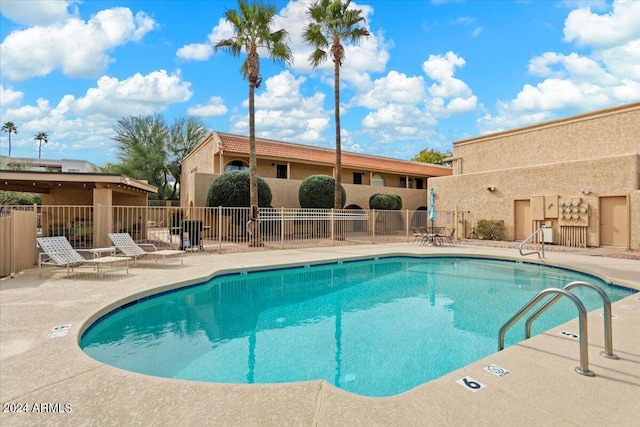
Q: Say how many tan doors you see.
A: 2